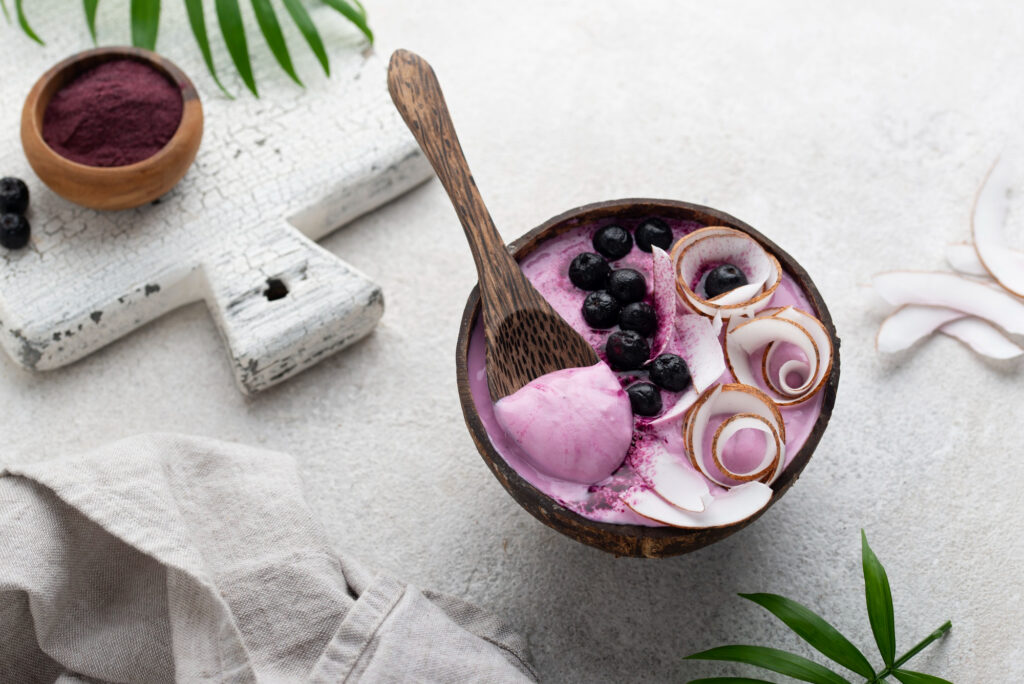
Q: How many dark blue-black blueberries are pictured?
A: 12